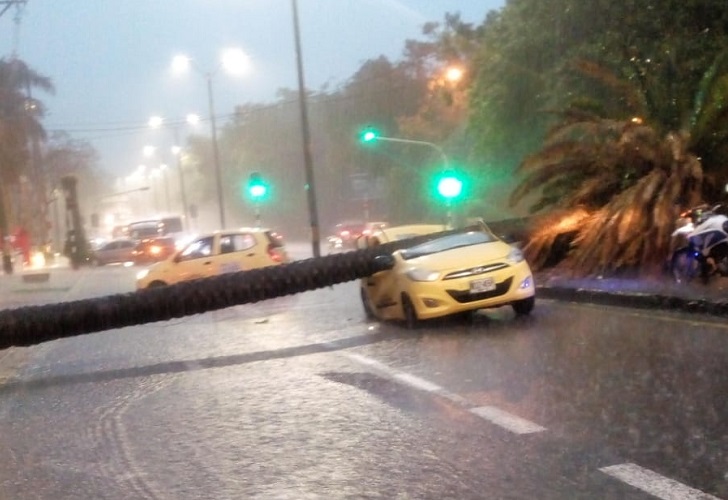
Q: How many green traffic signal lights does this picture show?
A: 3